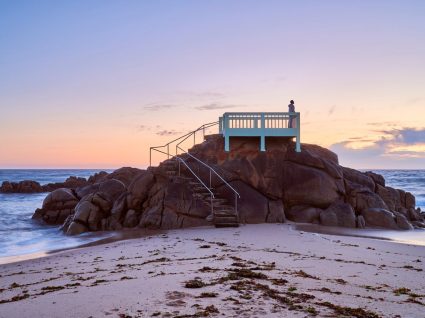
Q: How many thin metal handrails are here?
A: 2